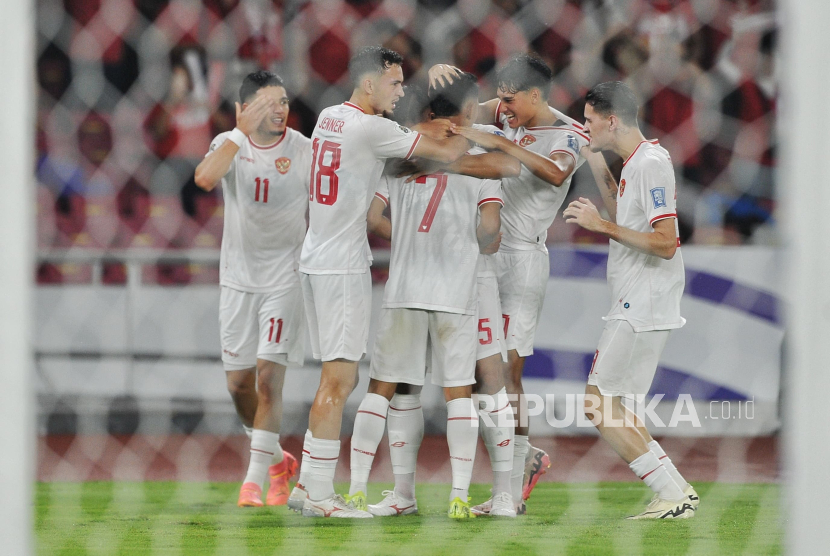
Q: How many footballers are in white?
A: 6